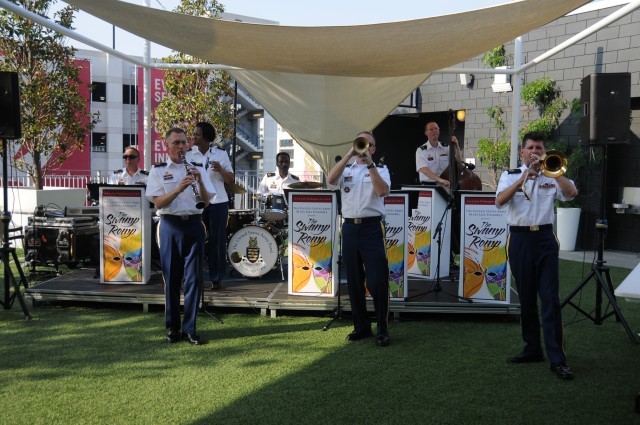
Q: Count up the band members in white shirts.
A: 7